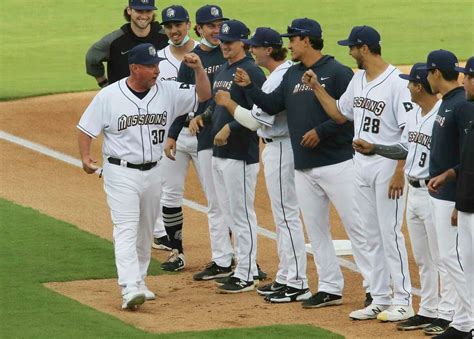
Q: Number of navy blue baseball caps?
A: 11